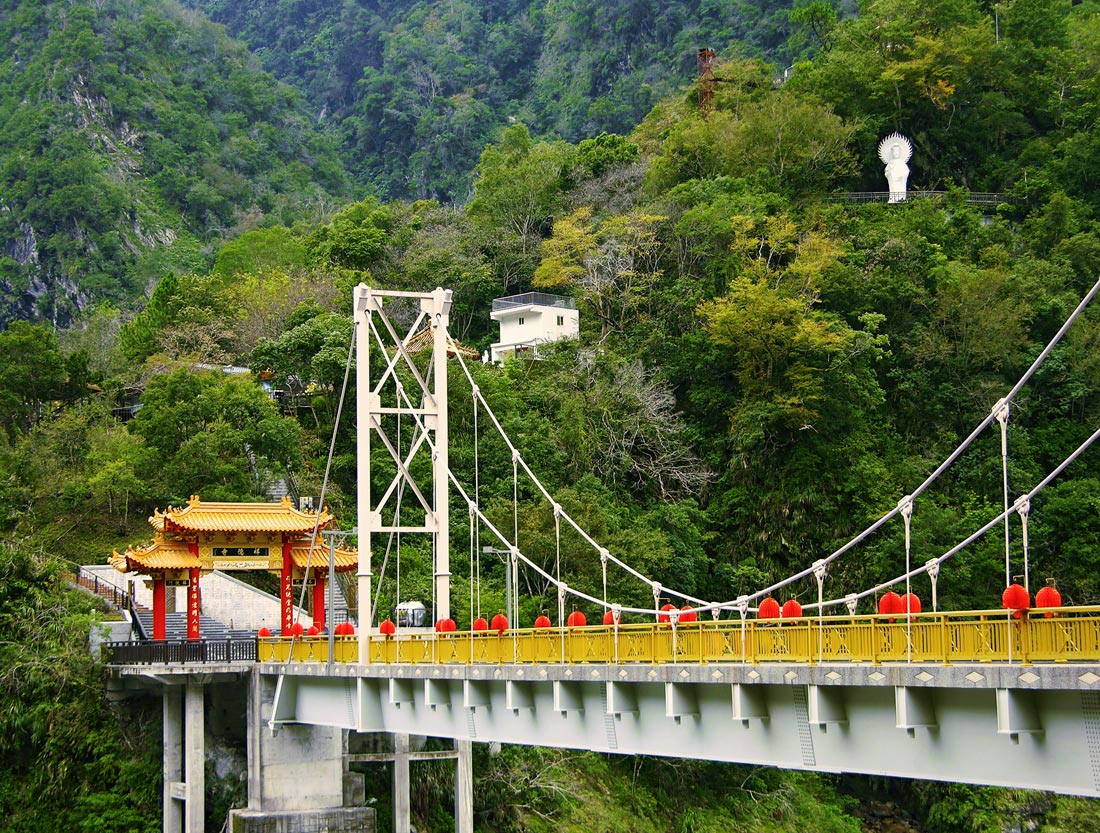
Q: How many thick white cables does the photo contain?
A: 2